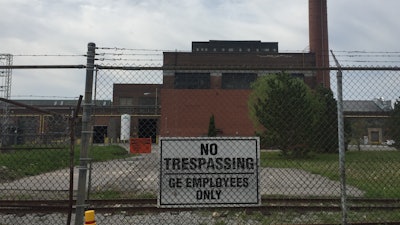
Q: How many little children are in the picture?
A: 0